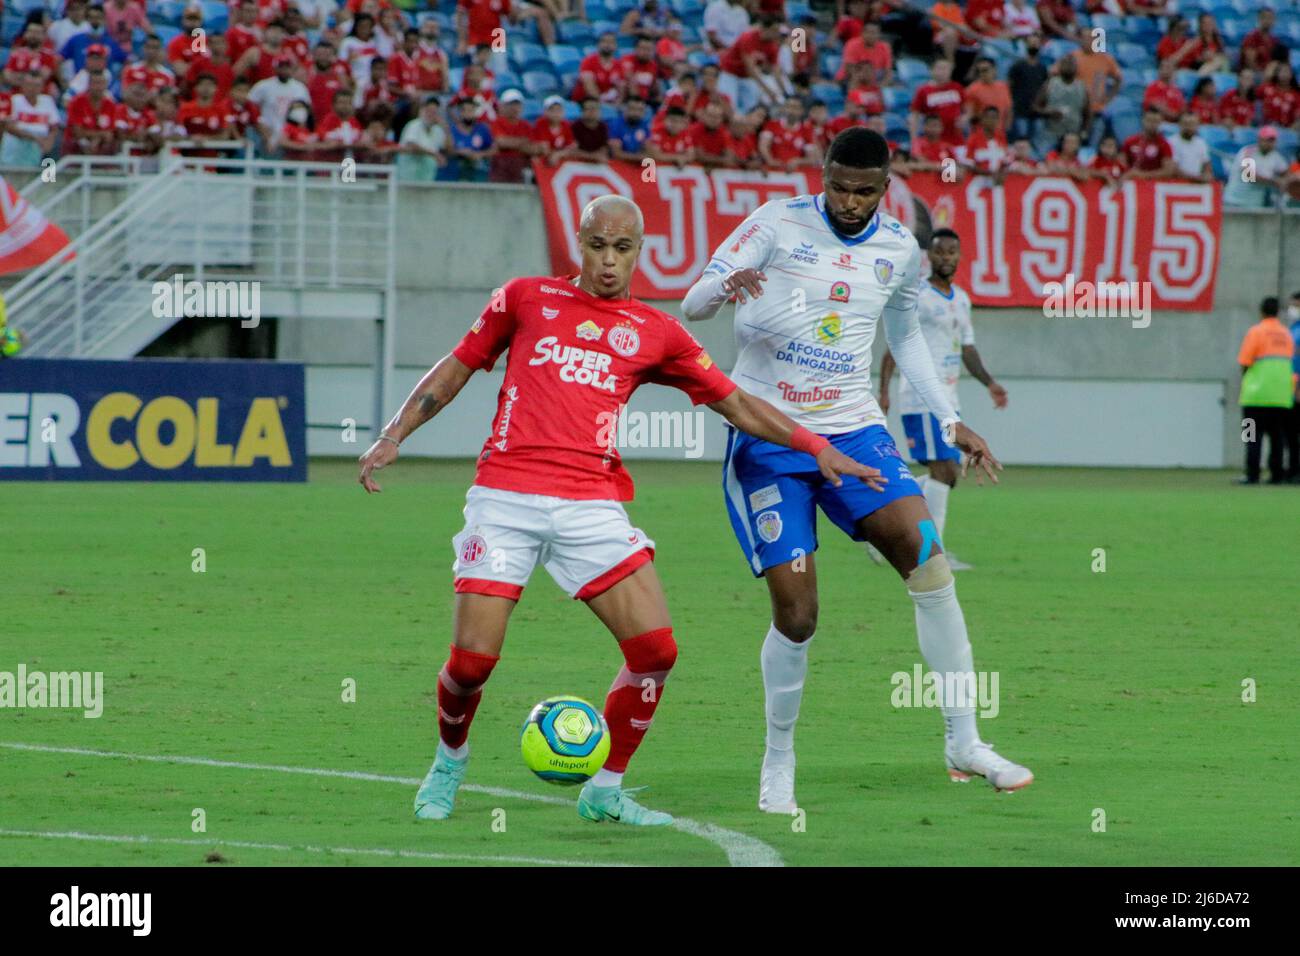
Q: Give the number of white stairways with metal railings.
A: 1